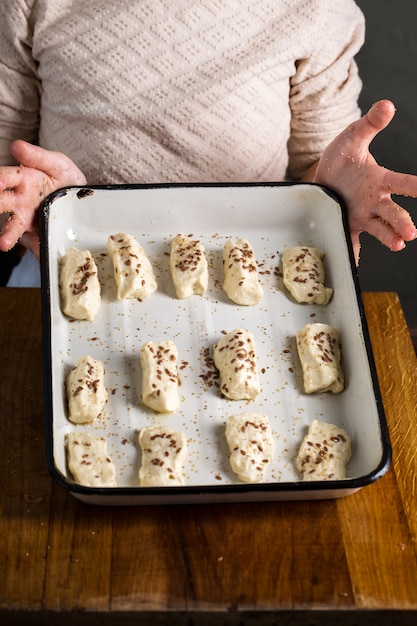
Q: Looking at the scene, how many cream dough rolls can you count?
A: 13